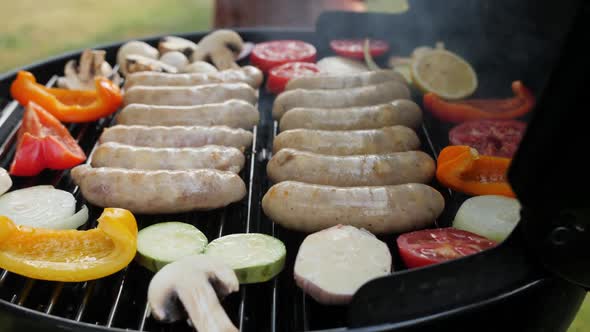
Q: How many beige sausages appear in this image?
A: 12